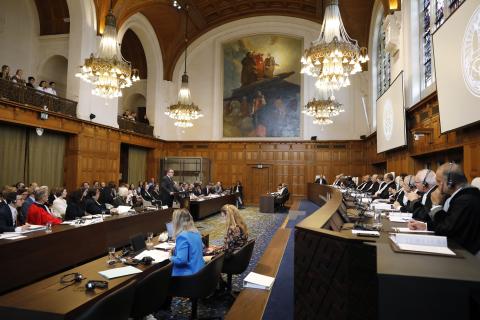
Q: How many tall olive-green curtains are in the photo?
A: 3